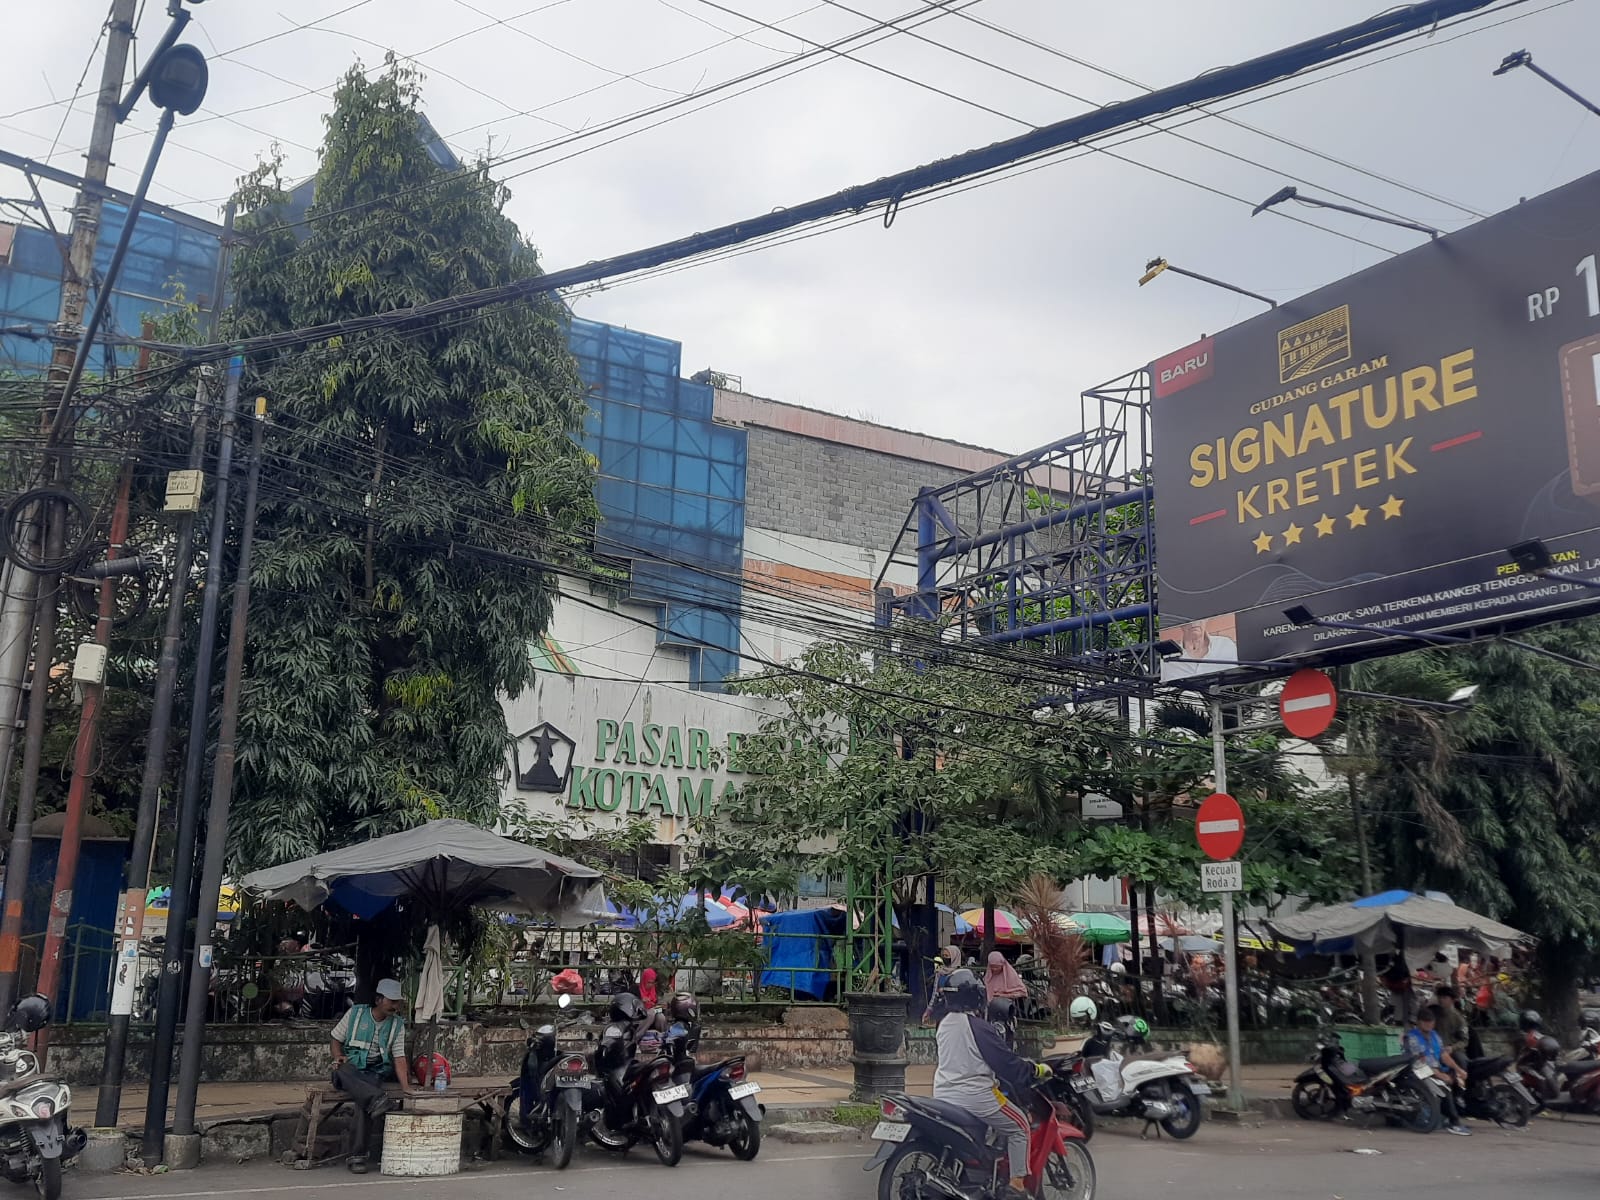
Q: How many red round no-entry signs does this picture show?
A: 2